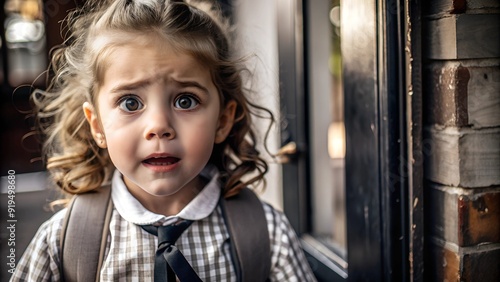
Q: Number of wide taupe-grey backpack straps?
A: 2